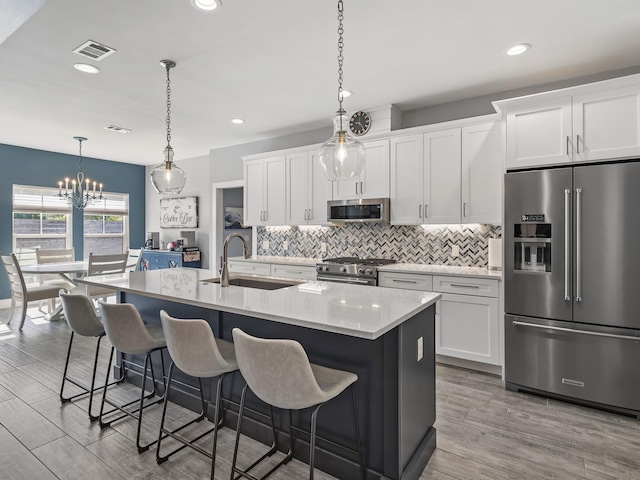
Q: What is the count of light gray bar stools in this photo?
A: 4